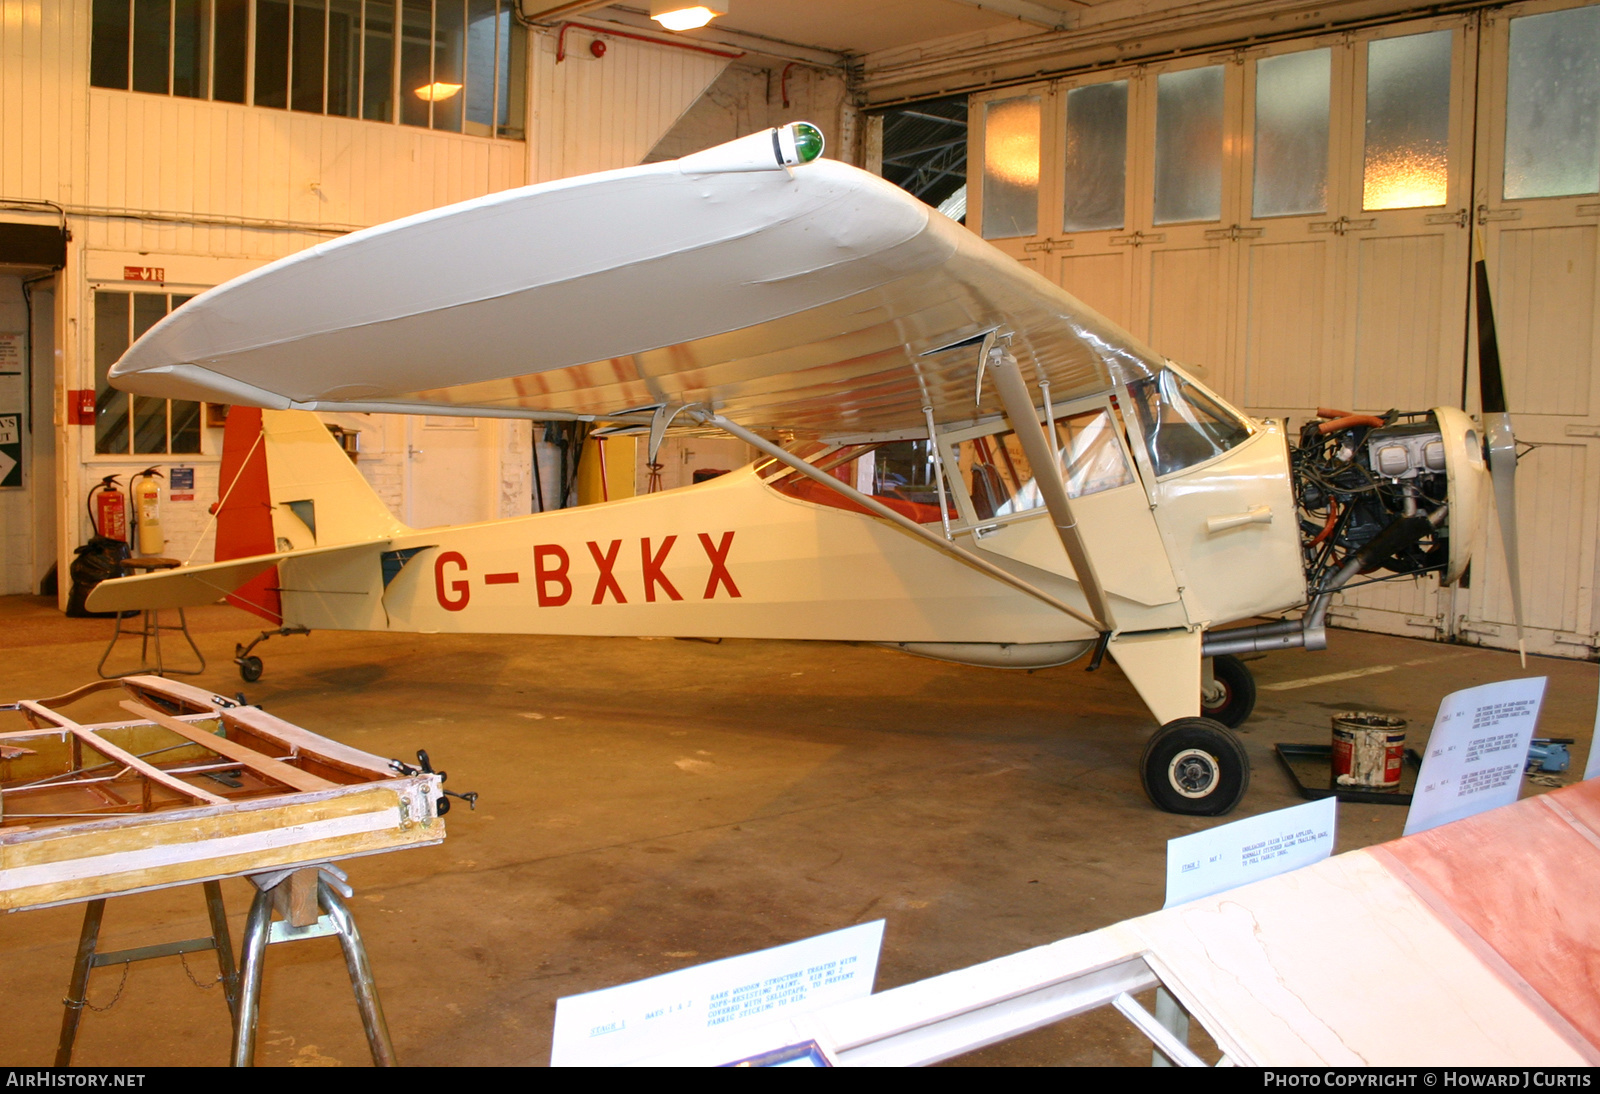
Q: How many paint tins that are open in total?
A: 1